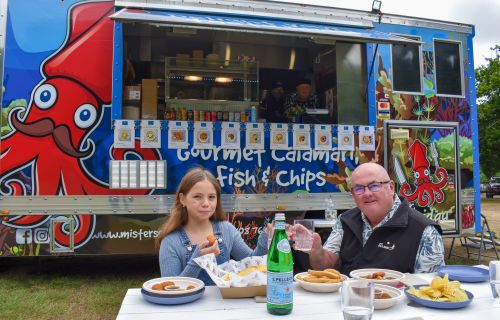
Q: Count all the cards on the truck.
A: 11